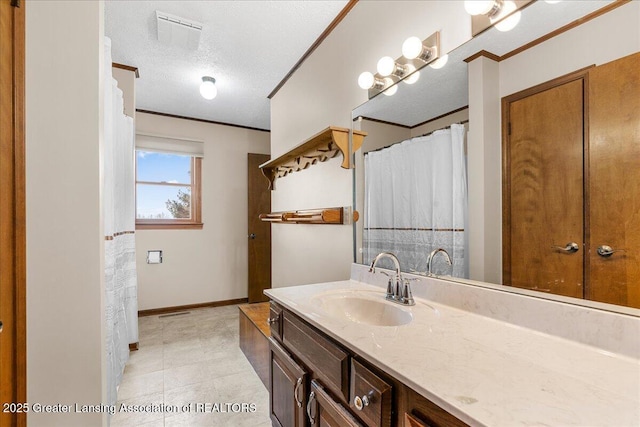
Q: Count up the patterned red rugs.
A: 0